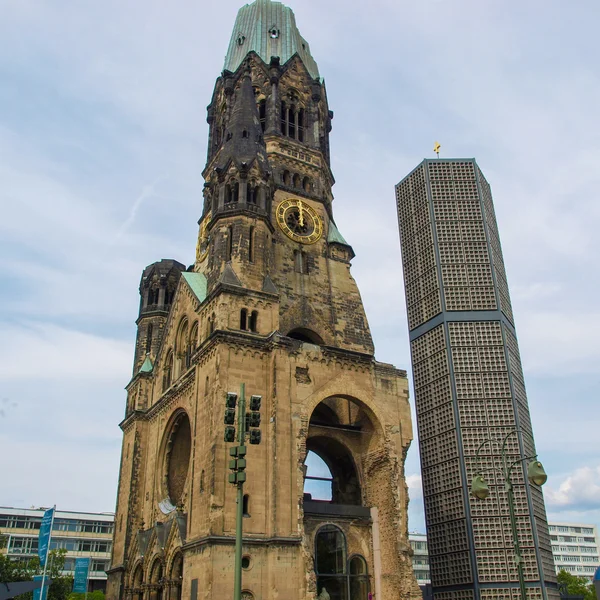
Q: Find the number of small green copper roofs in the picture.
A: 3